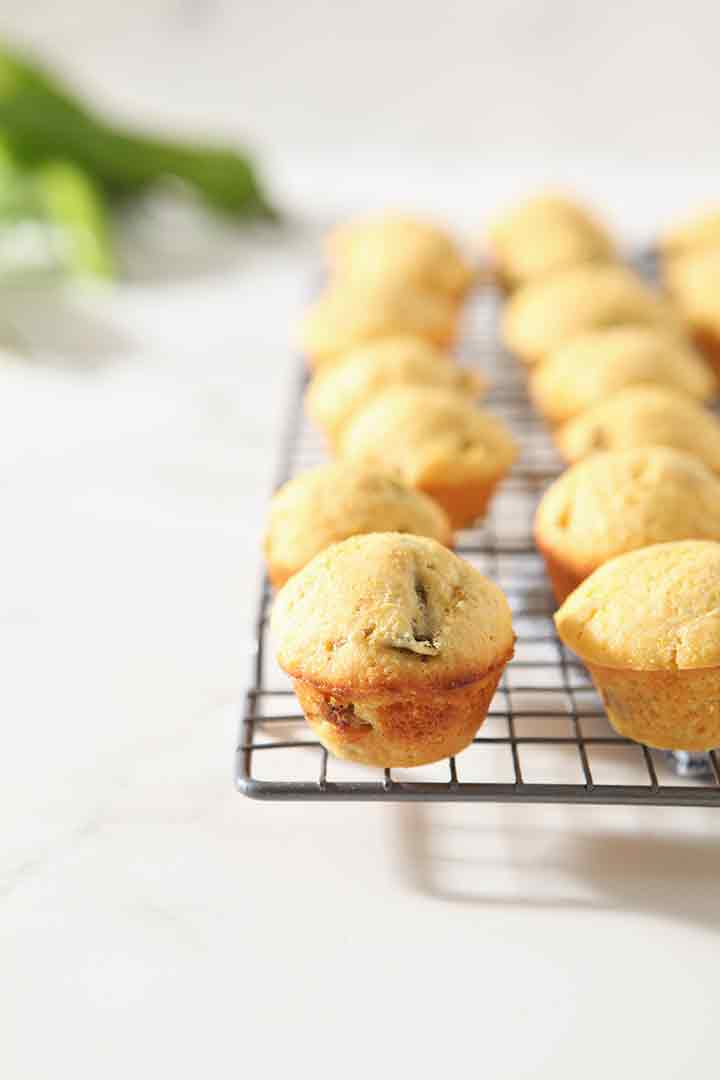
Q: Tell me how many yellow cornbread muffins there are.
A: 14